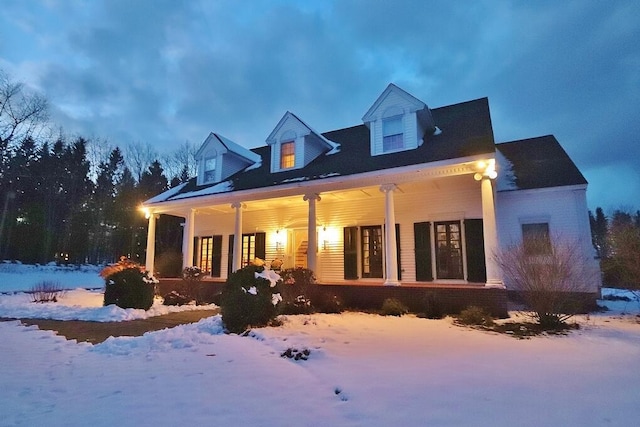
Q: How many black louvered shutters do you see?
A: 8